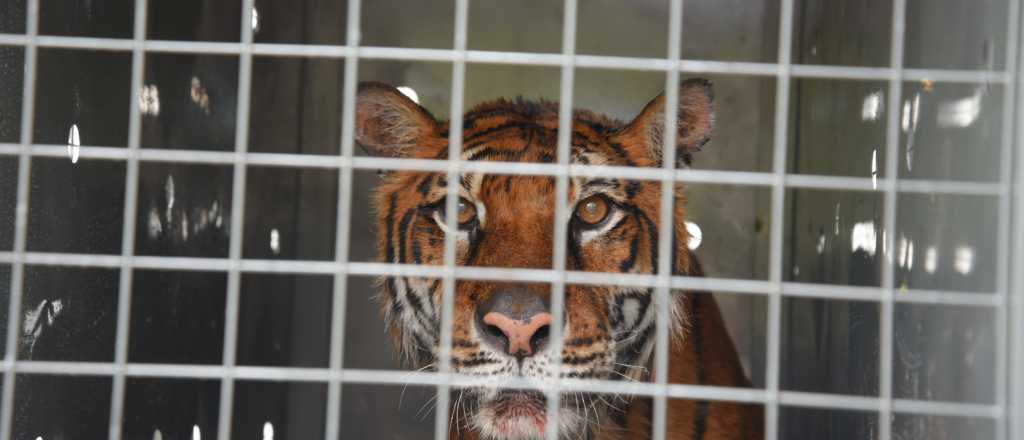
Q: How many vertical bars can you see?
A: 10